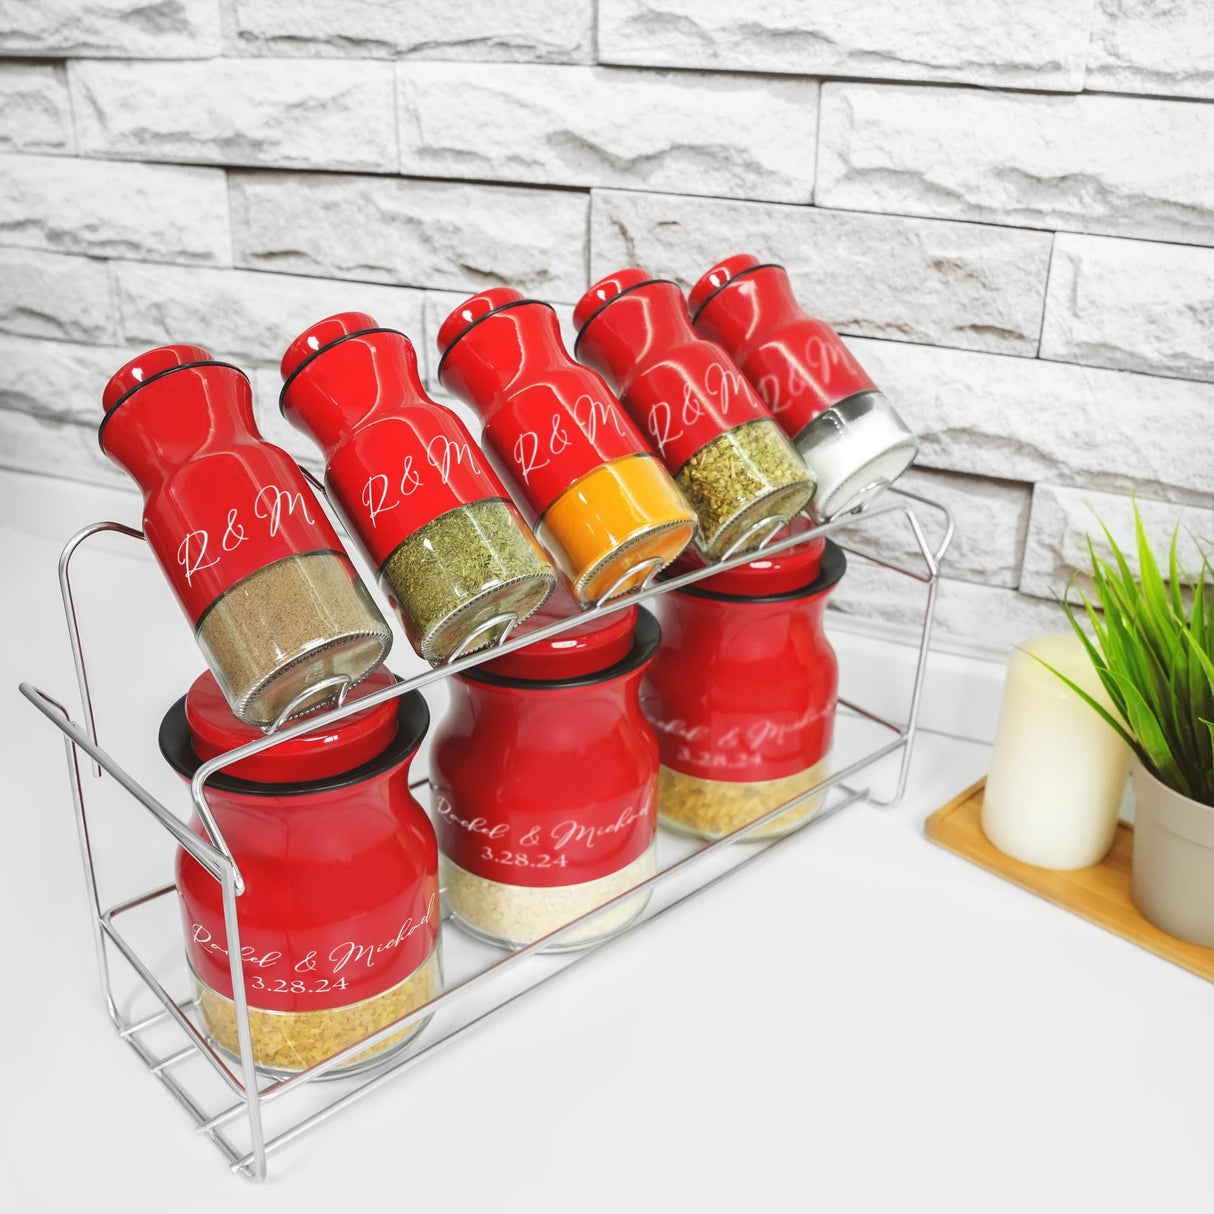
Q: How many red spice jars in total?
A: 8